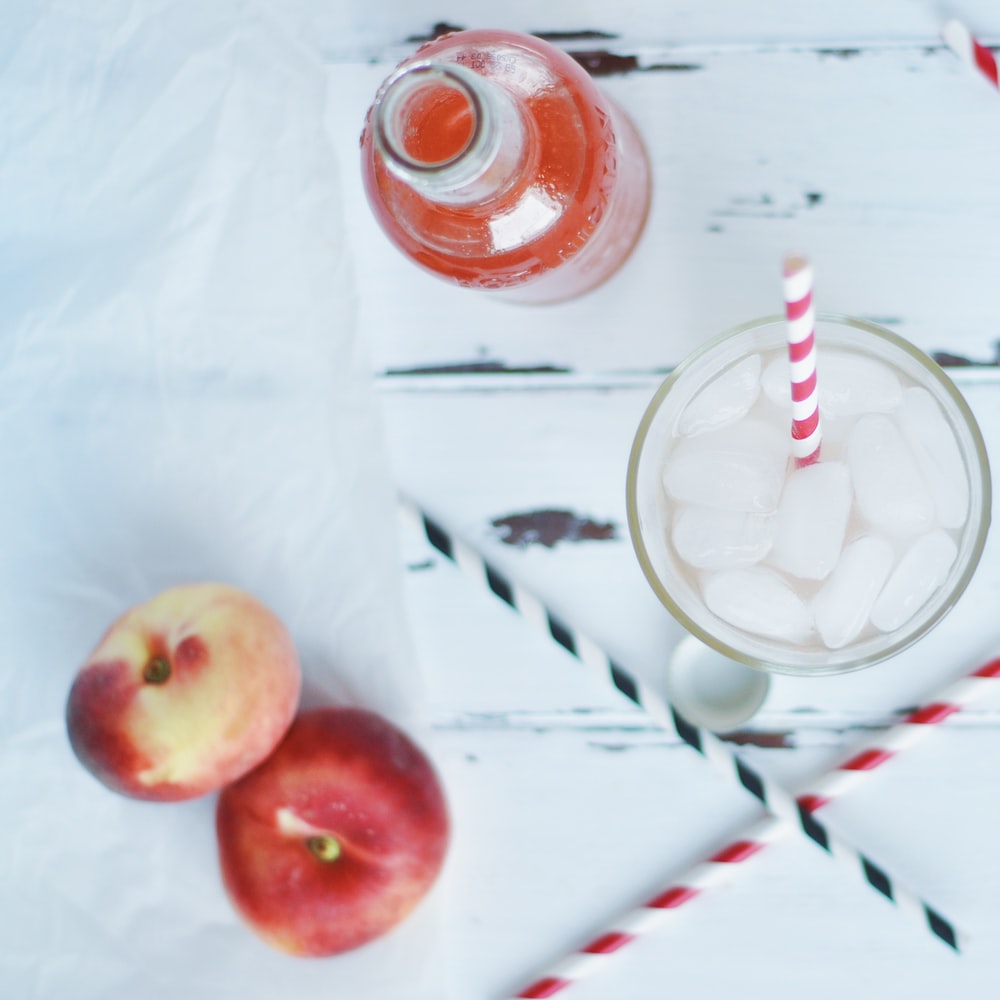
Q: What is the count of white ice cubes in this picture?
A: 10